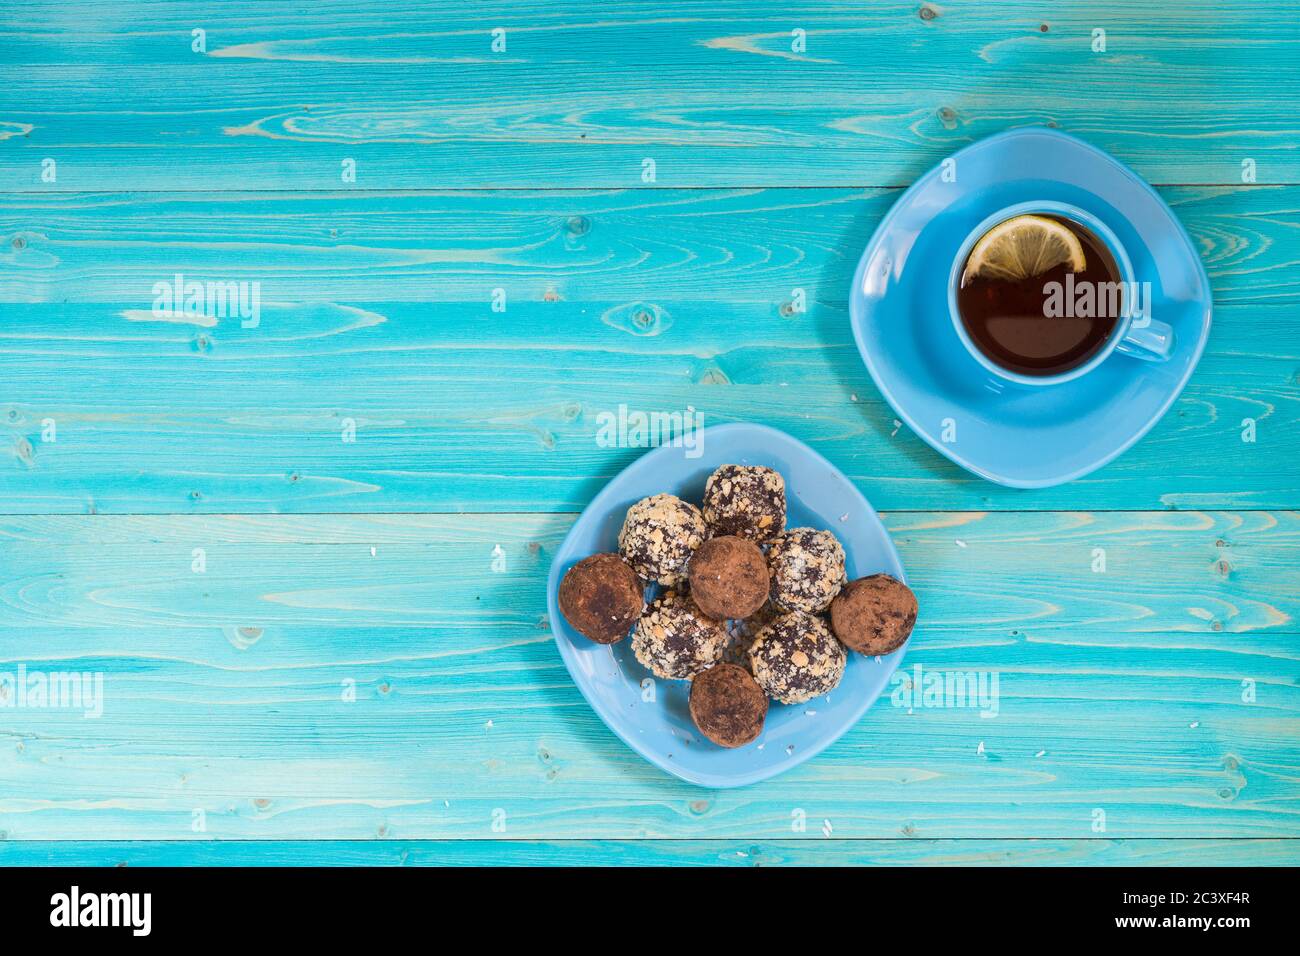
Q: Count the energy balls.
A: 9